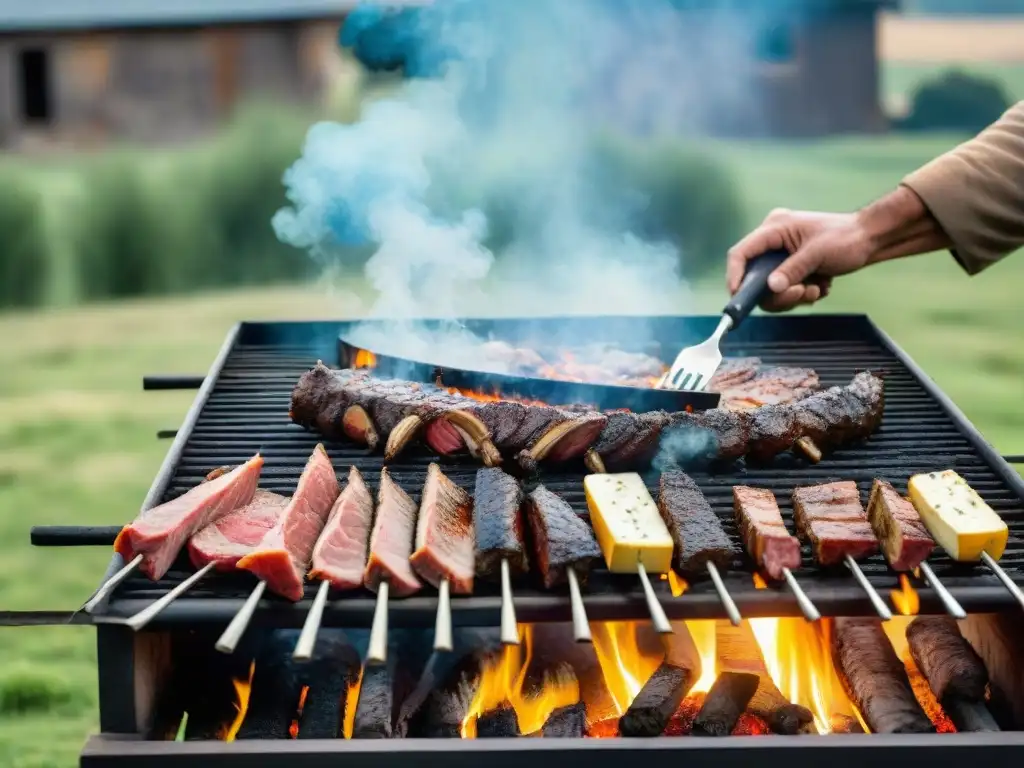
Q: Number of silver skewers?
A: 14